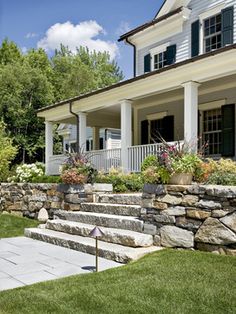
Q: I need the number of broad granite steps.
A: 5